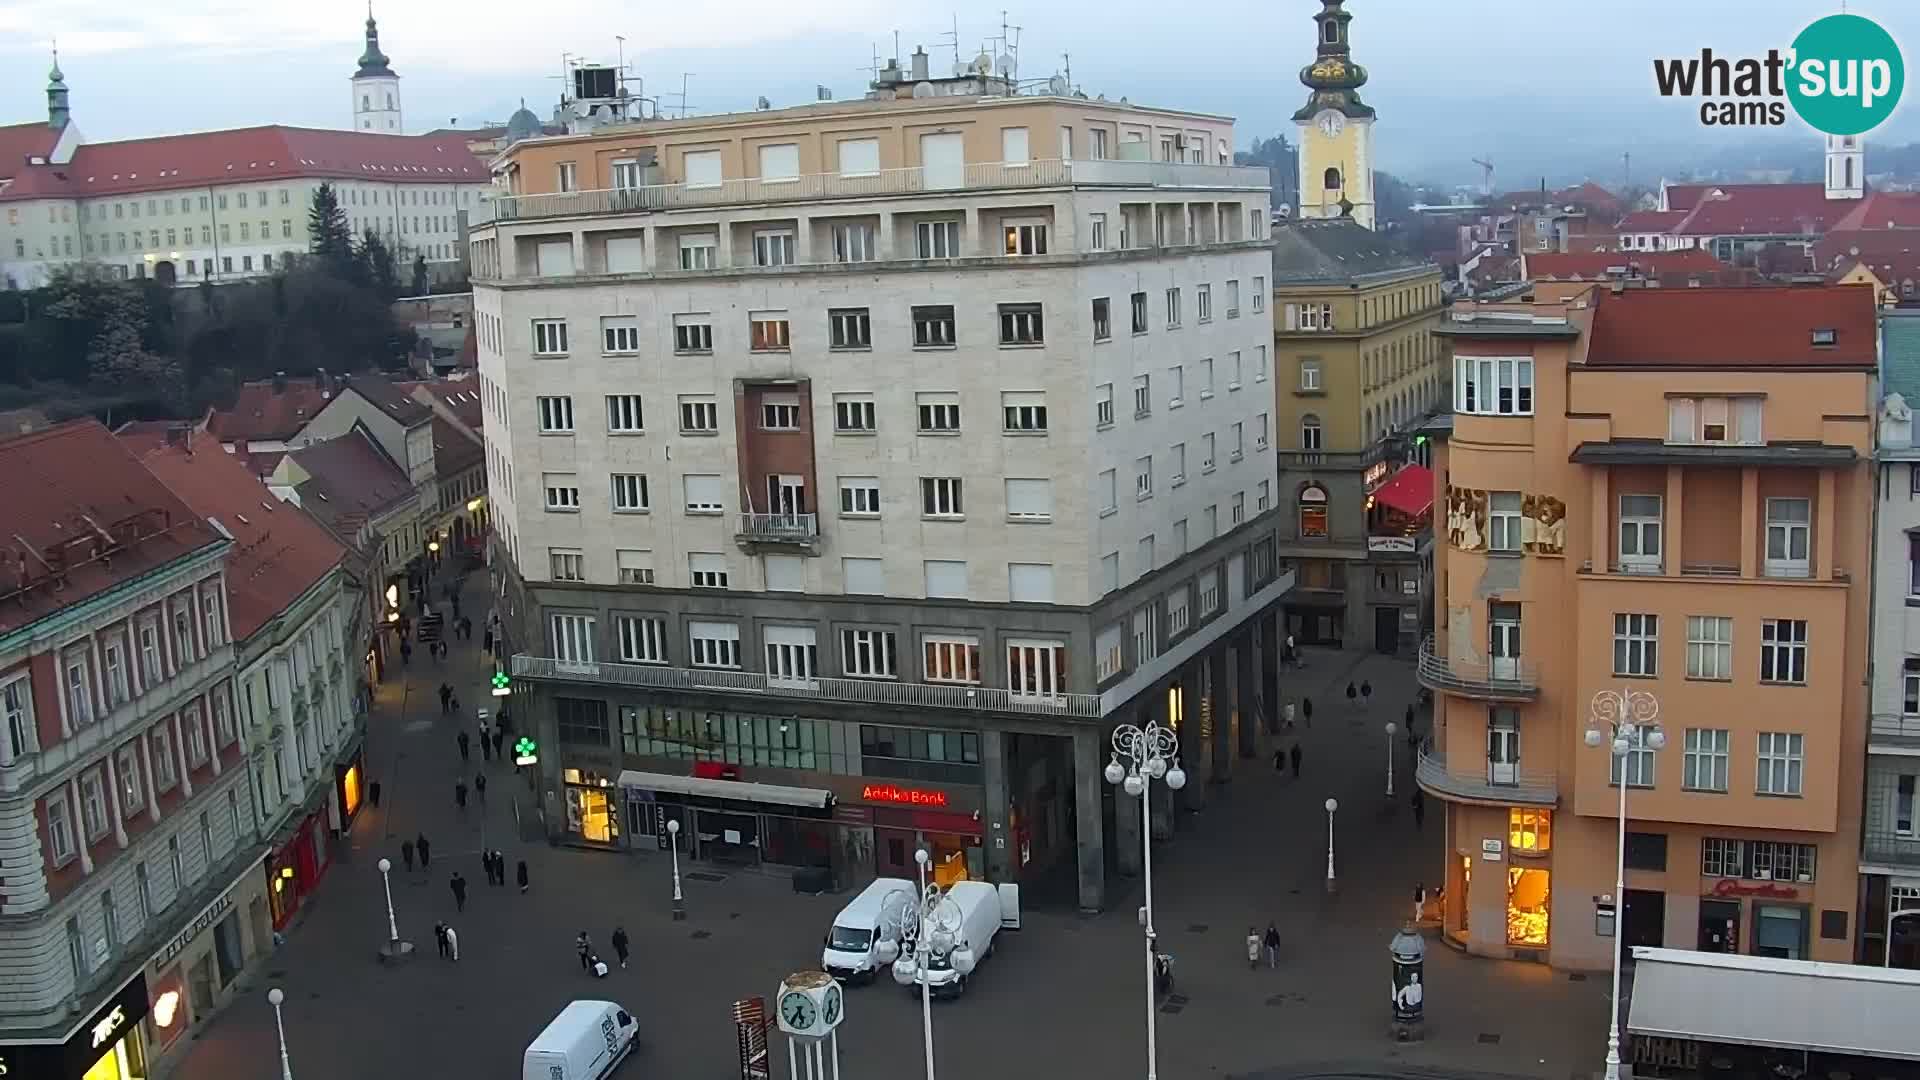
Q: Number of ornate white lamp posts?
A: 3